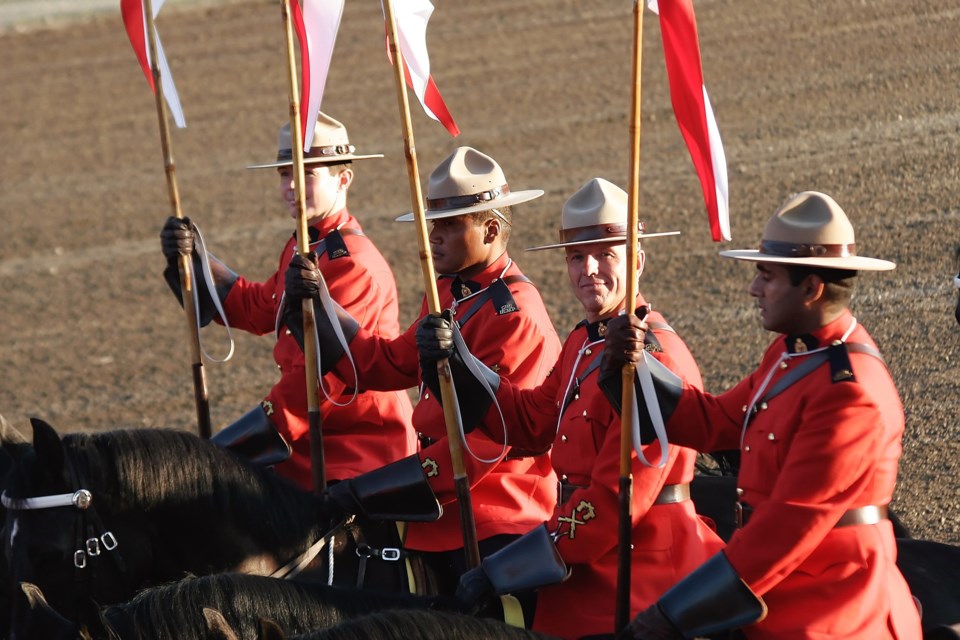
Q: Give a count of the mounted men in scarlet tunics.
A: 4